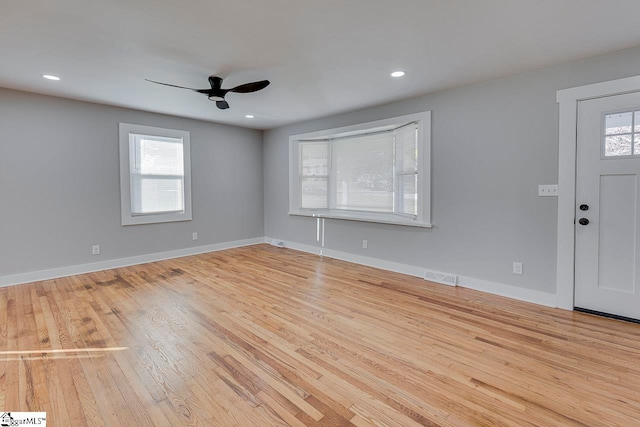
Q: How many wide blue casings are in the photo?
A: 0